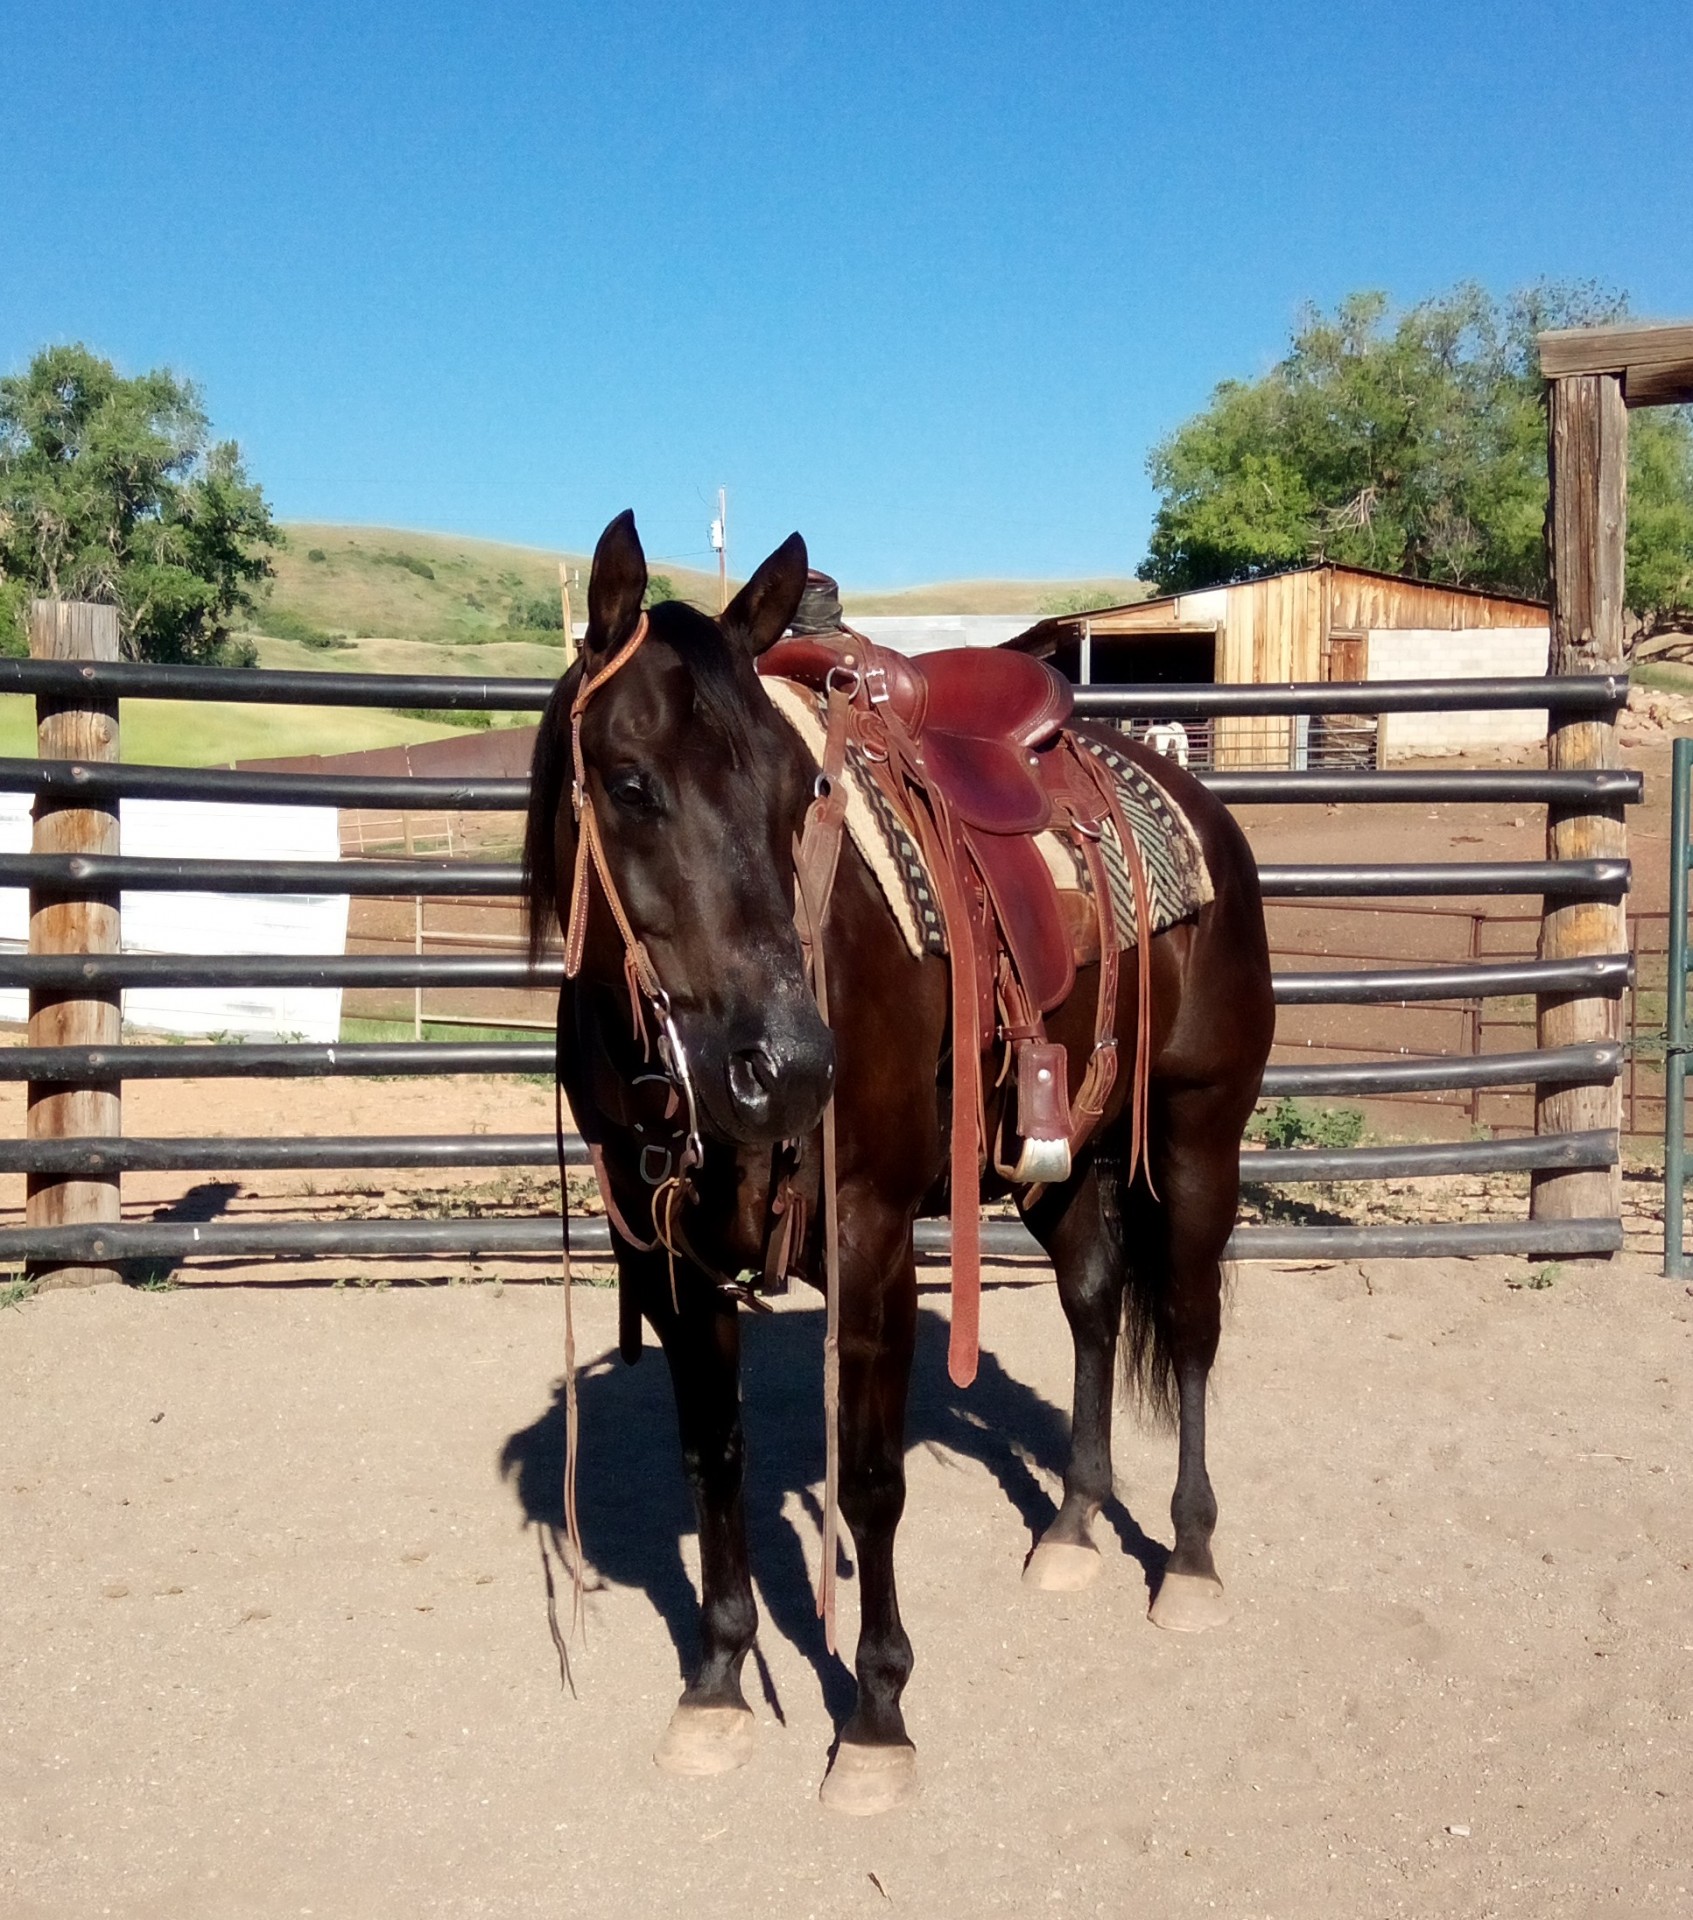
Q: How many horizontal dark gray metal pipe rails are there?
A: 7